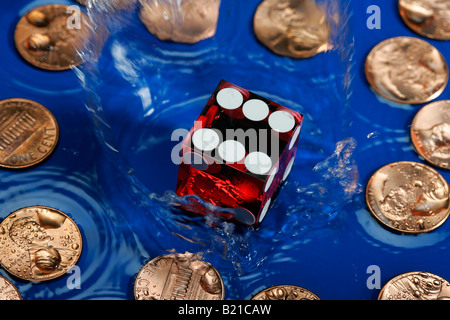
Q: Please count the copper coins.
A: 13